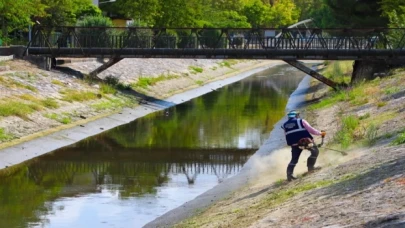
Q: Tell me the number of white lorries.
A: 0